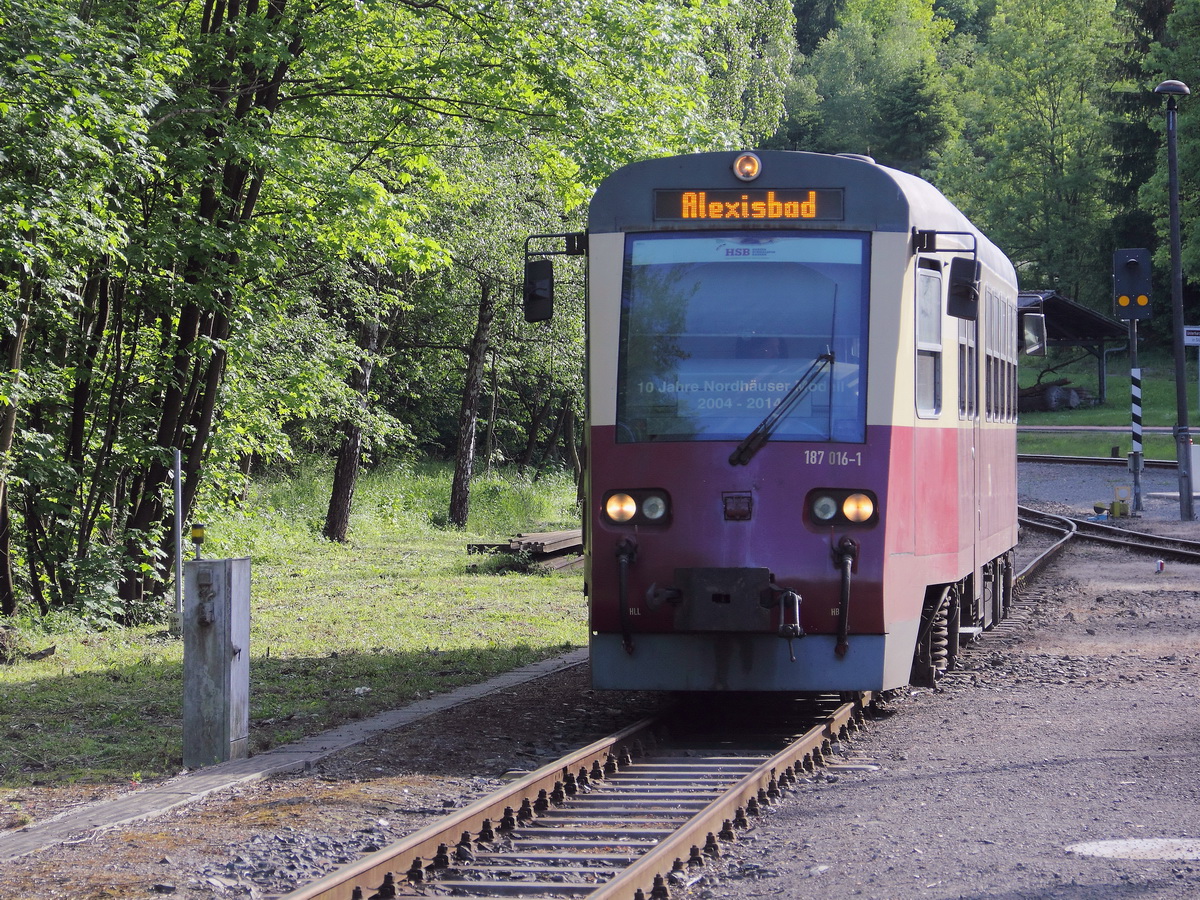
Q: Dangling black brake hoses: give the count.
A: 2